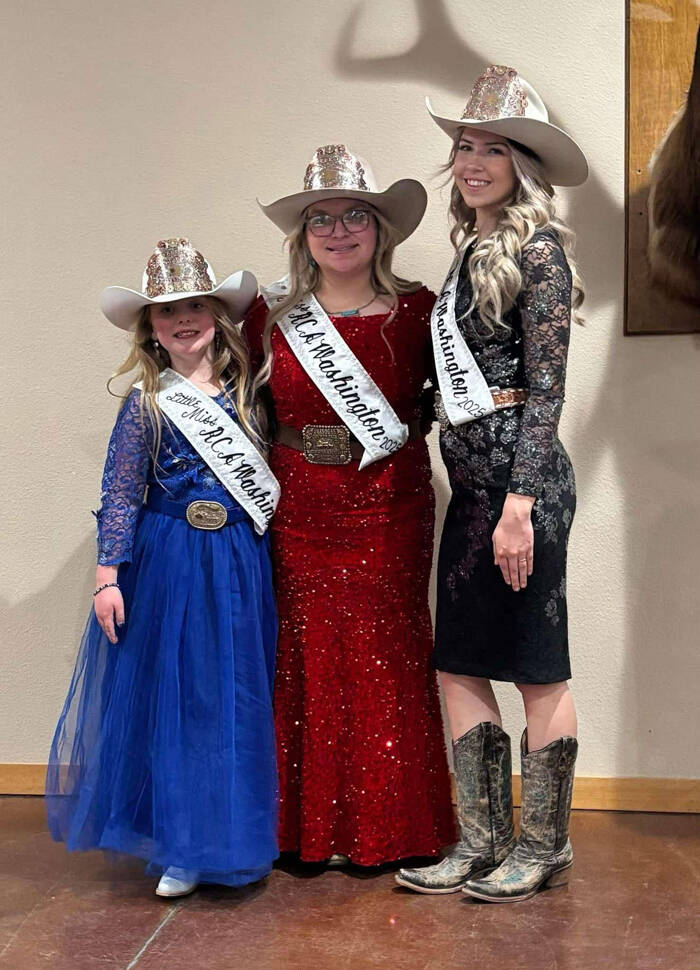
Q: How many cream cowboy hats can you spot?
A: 3